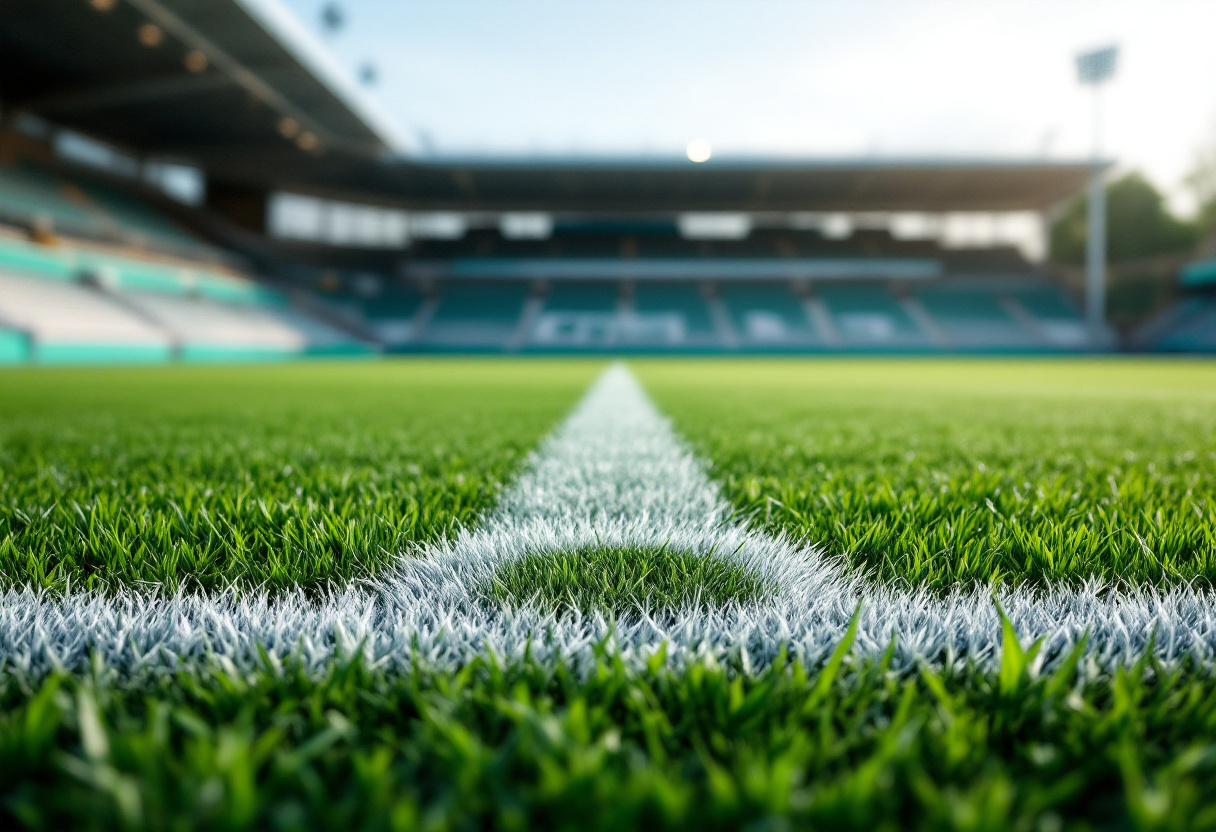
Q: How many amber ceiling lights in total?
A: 5